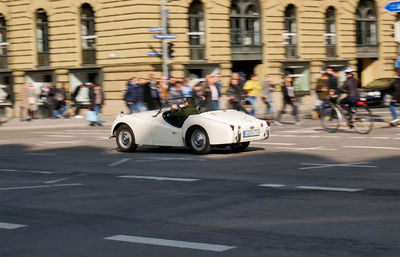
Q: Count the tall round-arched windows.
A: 8